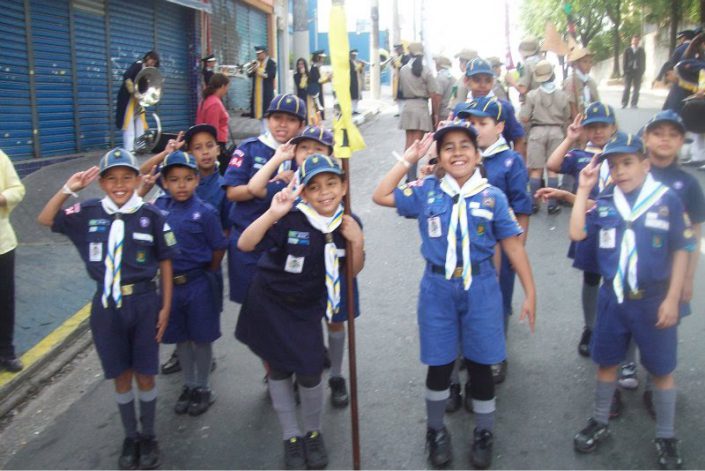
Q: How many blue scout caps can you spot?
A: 12